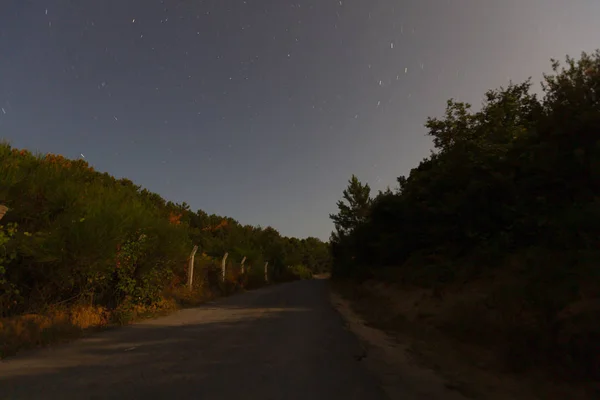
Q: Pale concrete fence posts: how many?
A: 4